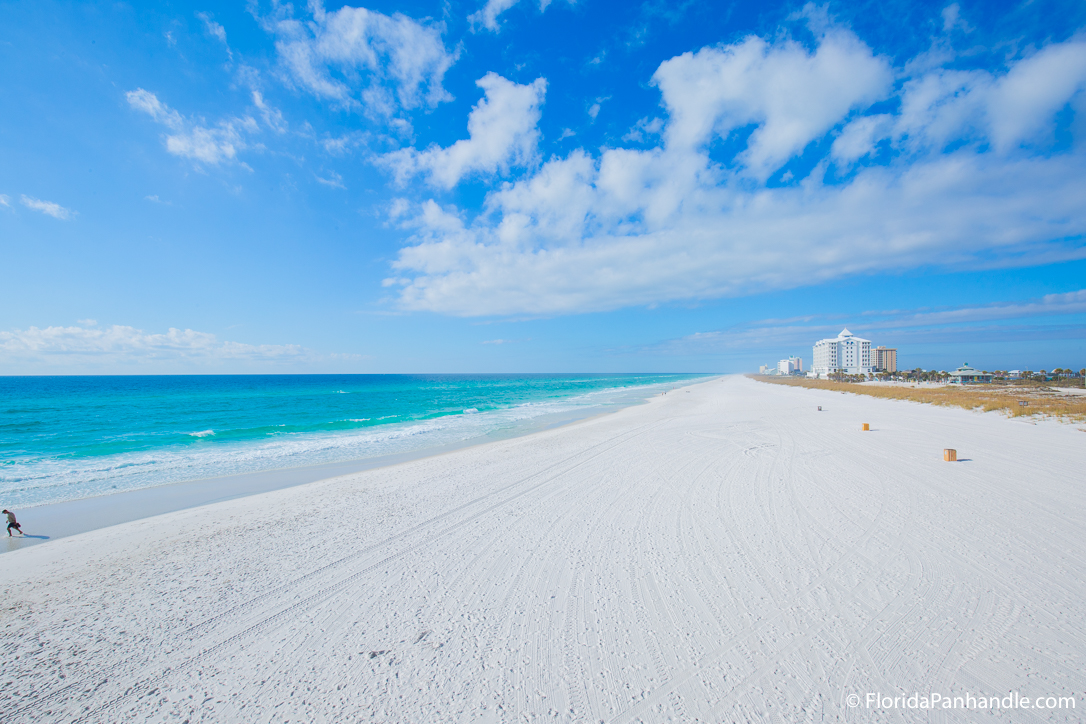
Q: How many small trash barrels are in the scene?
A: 3